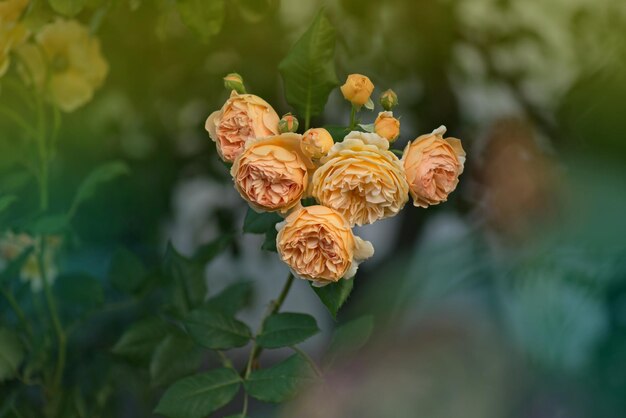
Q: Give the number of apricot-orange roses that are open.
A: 5